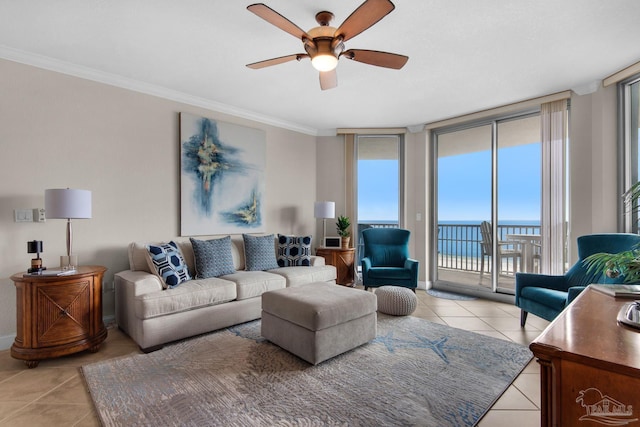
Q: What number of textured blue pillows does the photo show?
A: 2